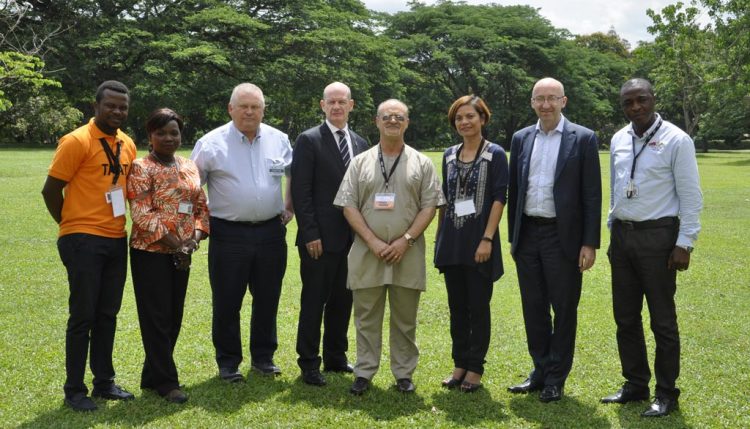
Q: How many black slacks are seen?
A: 7